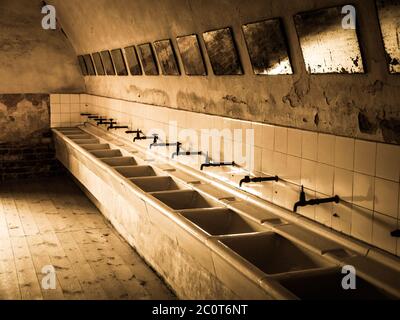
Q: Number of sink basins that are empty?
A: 13